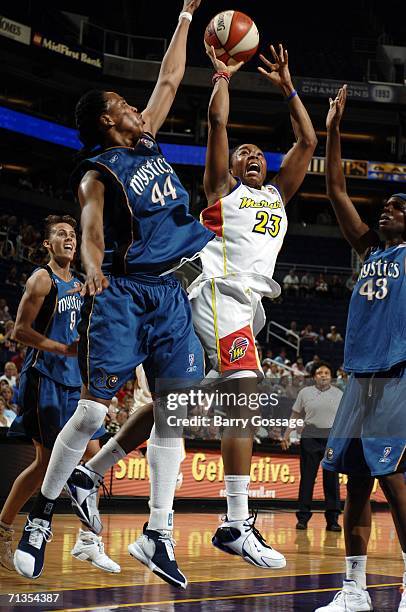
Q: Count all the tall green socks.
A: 0